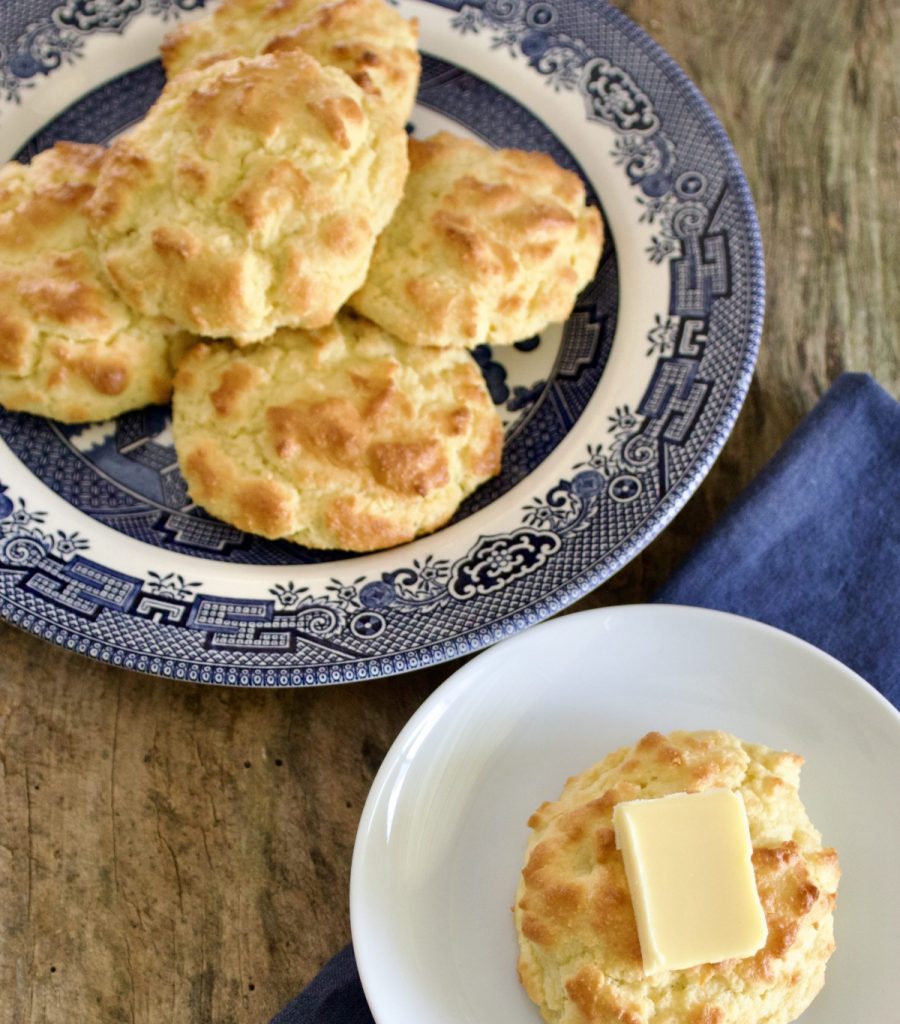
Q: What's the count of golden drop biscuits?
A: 6